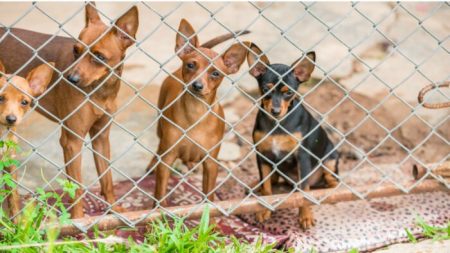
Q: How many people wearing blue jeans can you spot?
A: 0